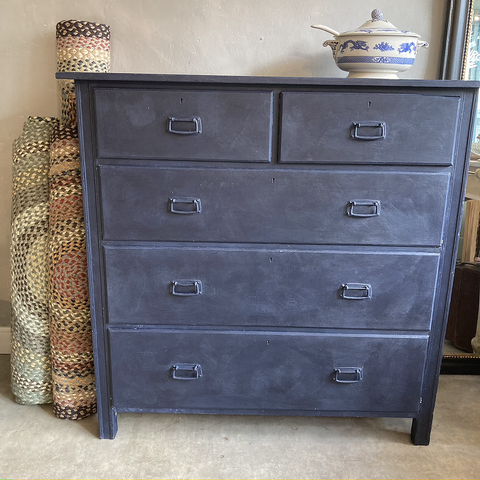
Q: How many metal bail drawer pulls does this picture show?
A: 8